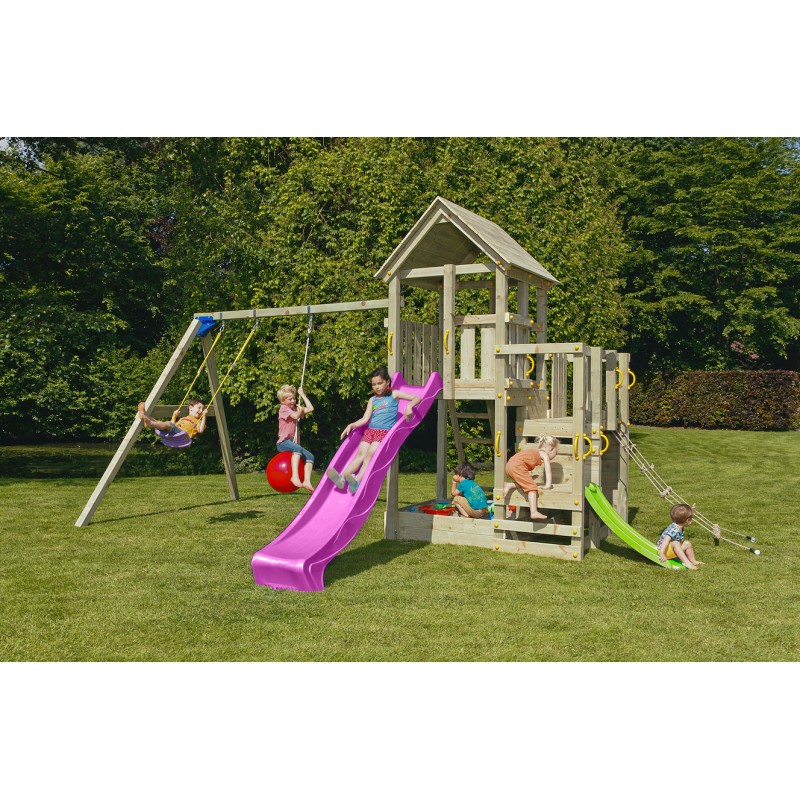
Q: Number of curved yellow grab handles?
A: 9